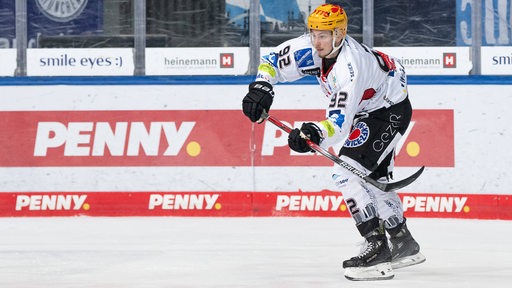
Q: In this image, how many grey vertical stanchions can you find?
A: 5